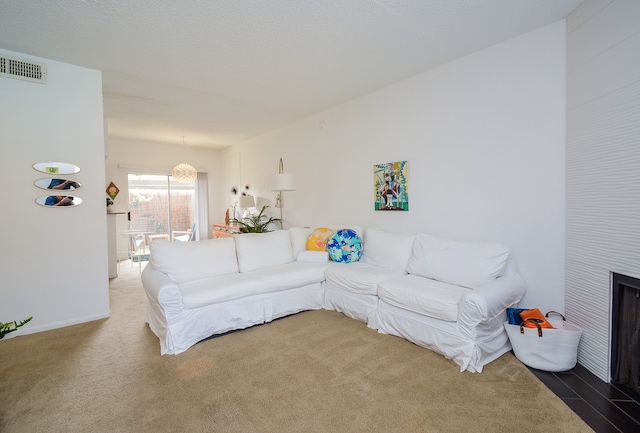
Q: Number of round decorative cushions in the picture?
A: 2